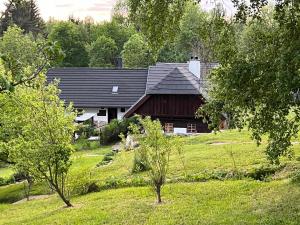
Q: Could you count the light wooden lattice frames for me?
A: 2